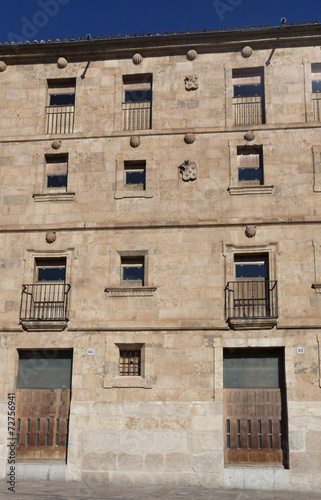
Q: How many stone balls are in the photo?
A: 11